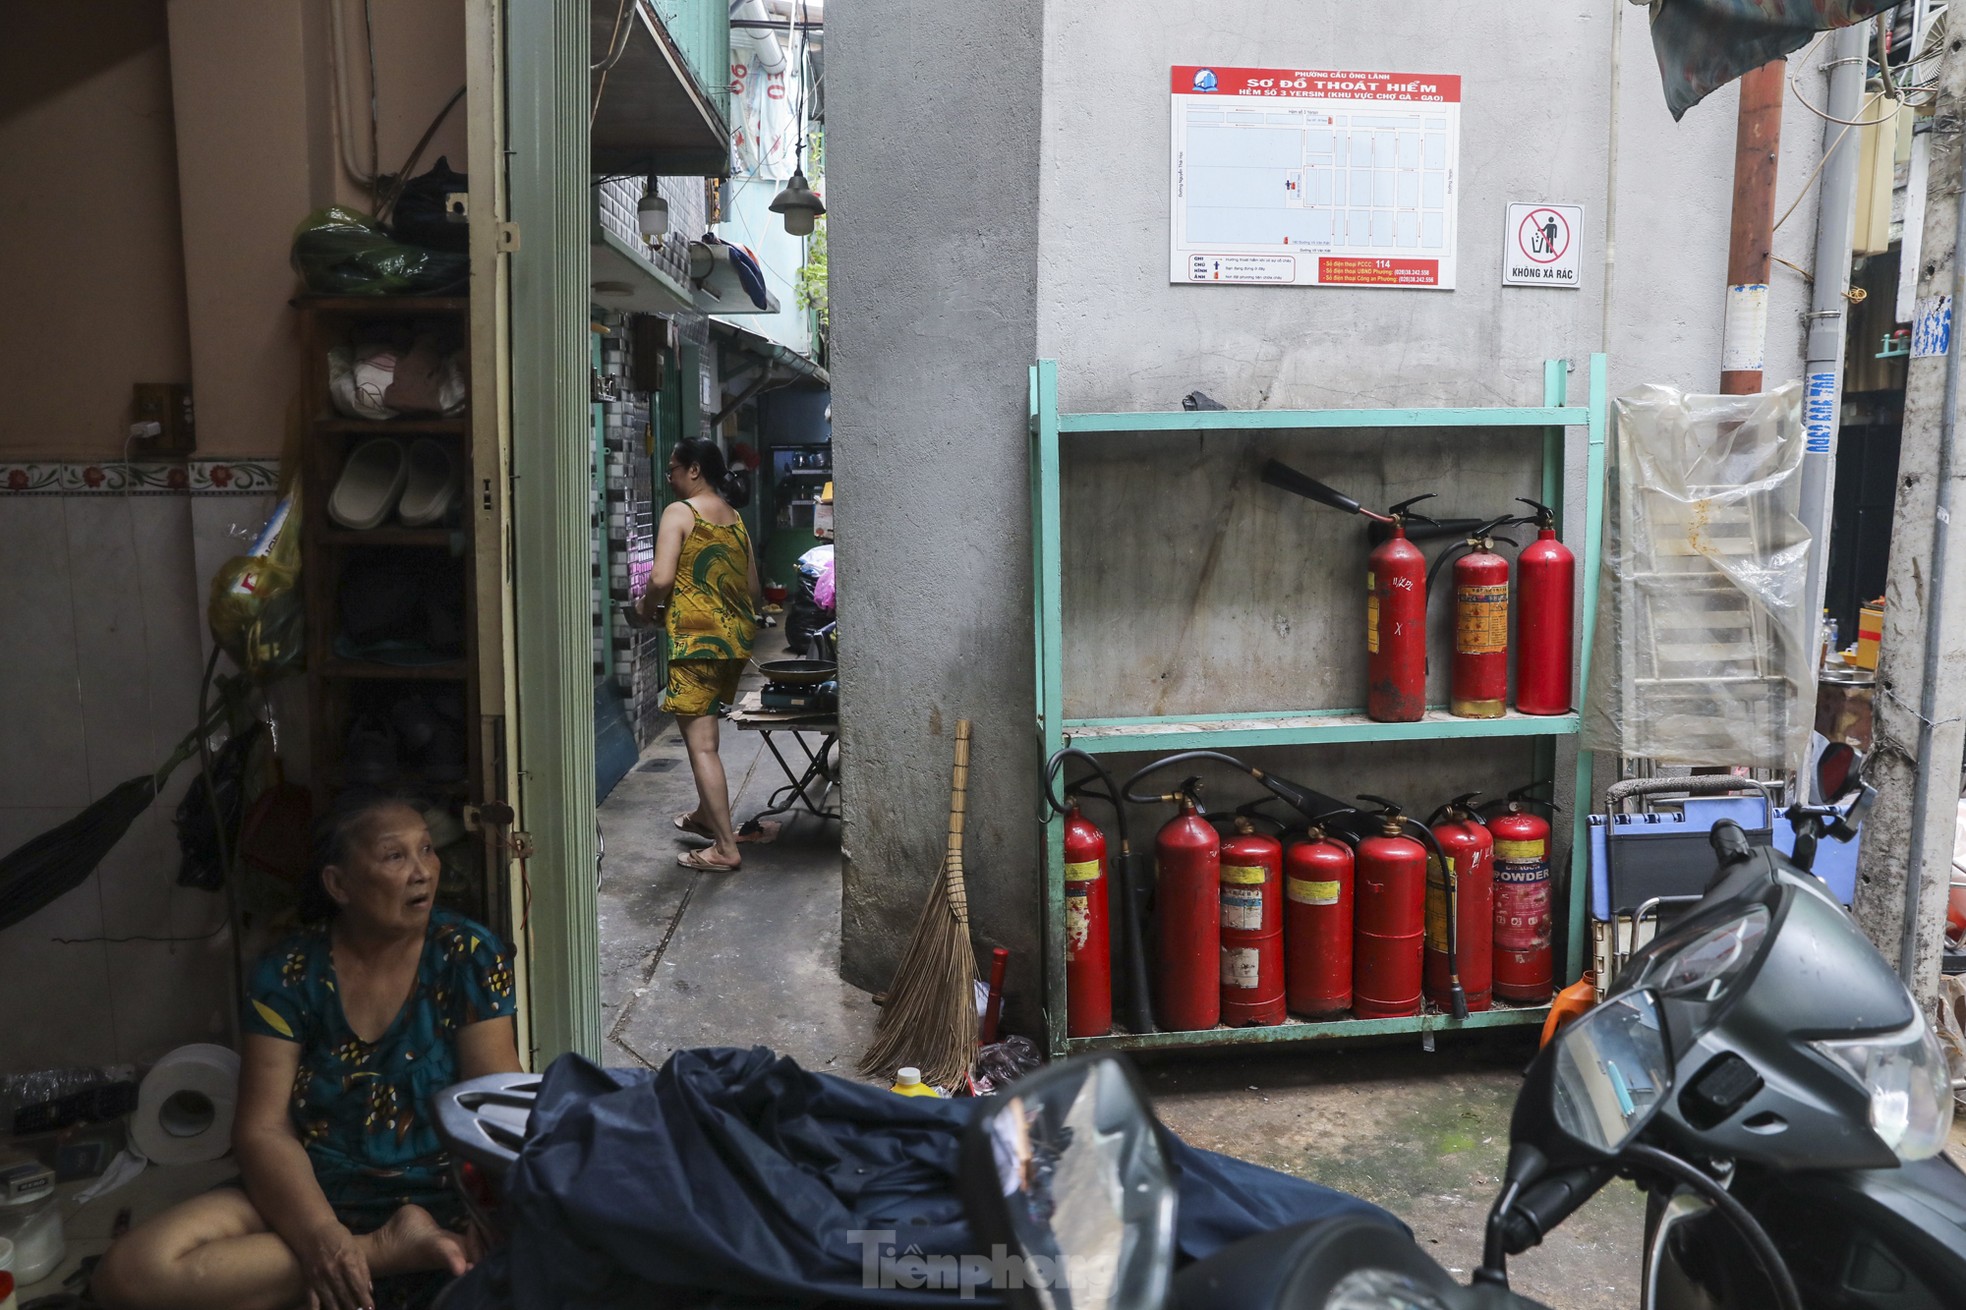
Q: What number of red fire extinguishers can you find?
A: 10